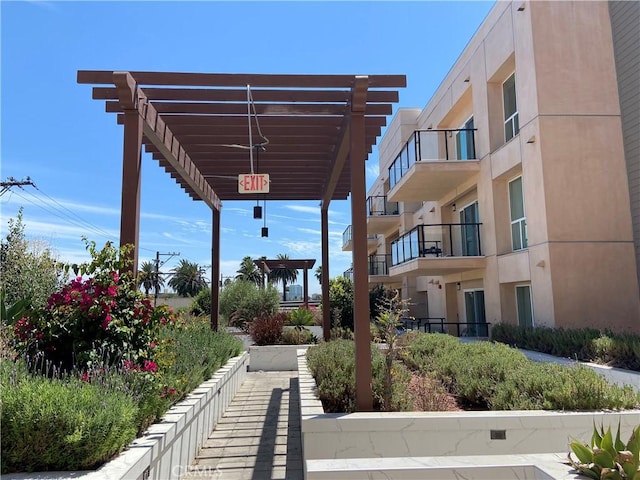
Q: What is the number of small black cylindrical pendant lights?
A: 2